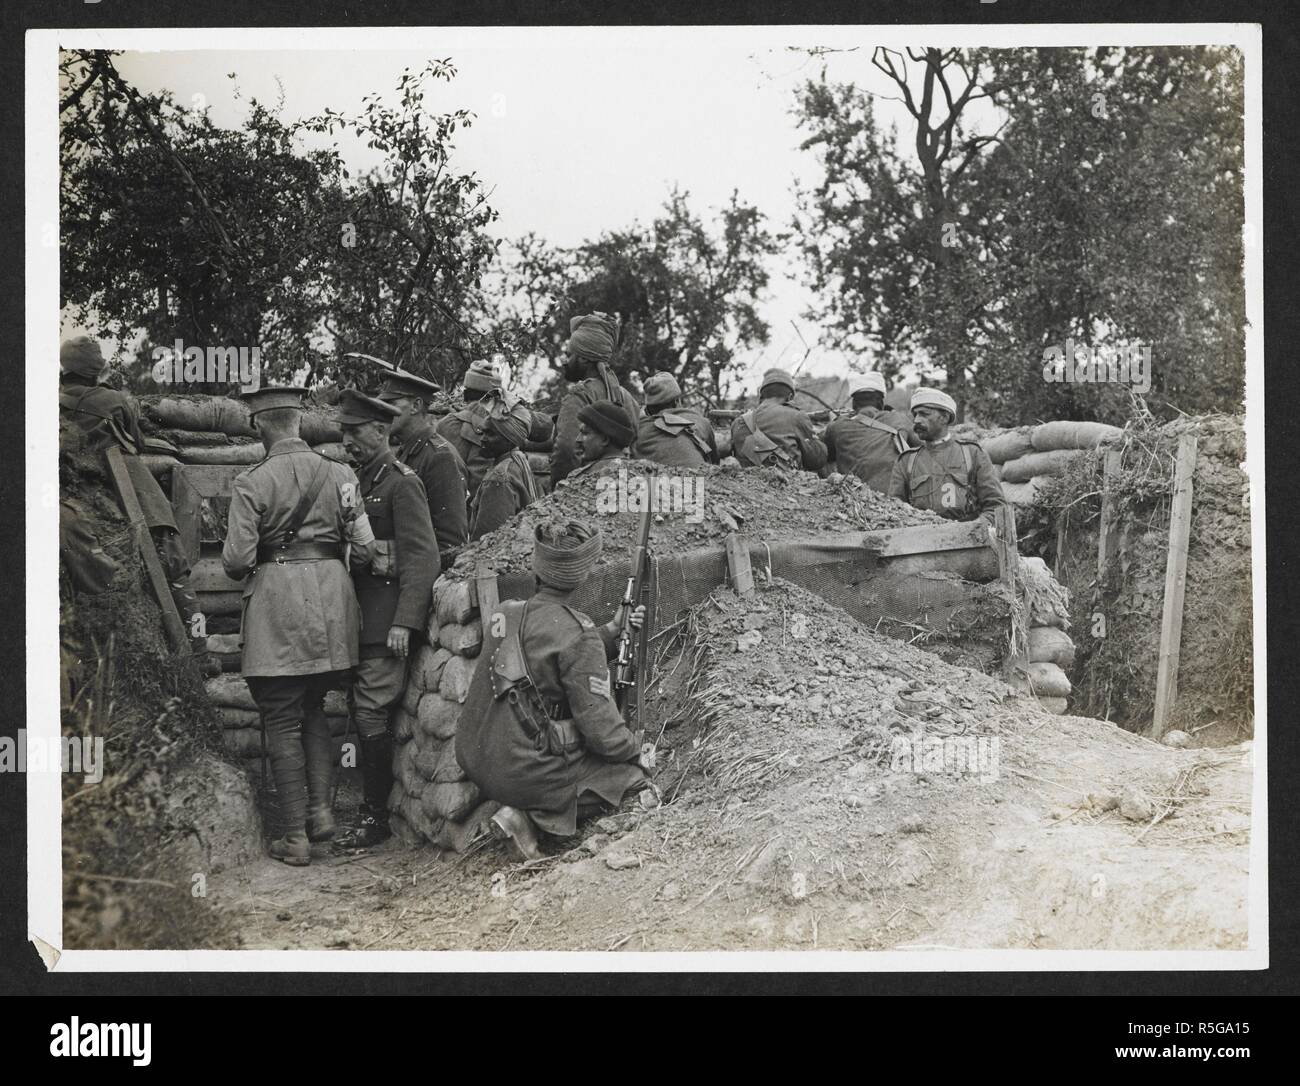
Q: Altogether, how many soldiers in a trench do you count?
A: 13